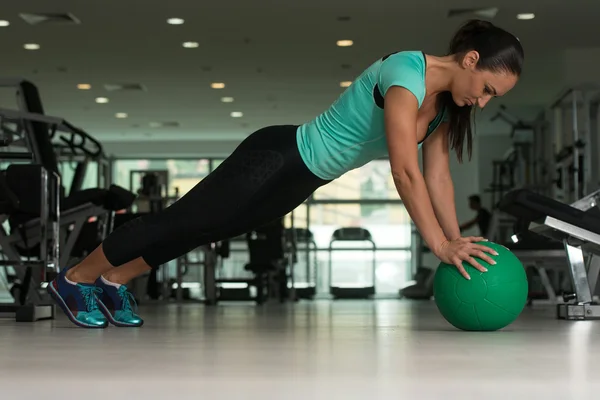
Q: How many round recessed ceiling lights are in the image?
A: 13